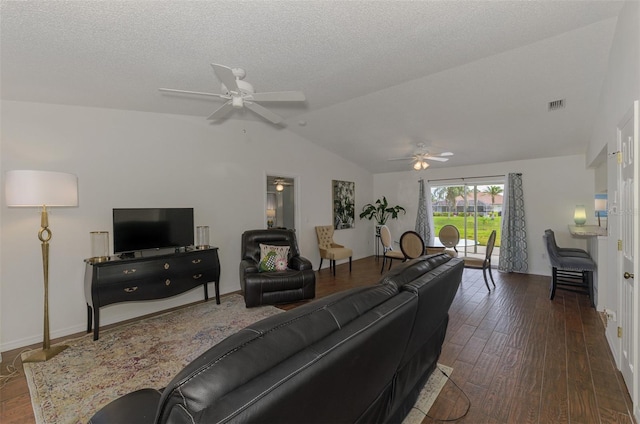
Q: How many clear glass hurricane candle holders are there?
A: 2